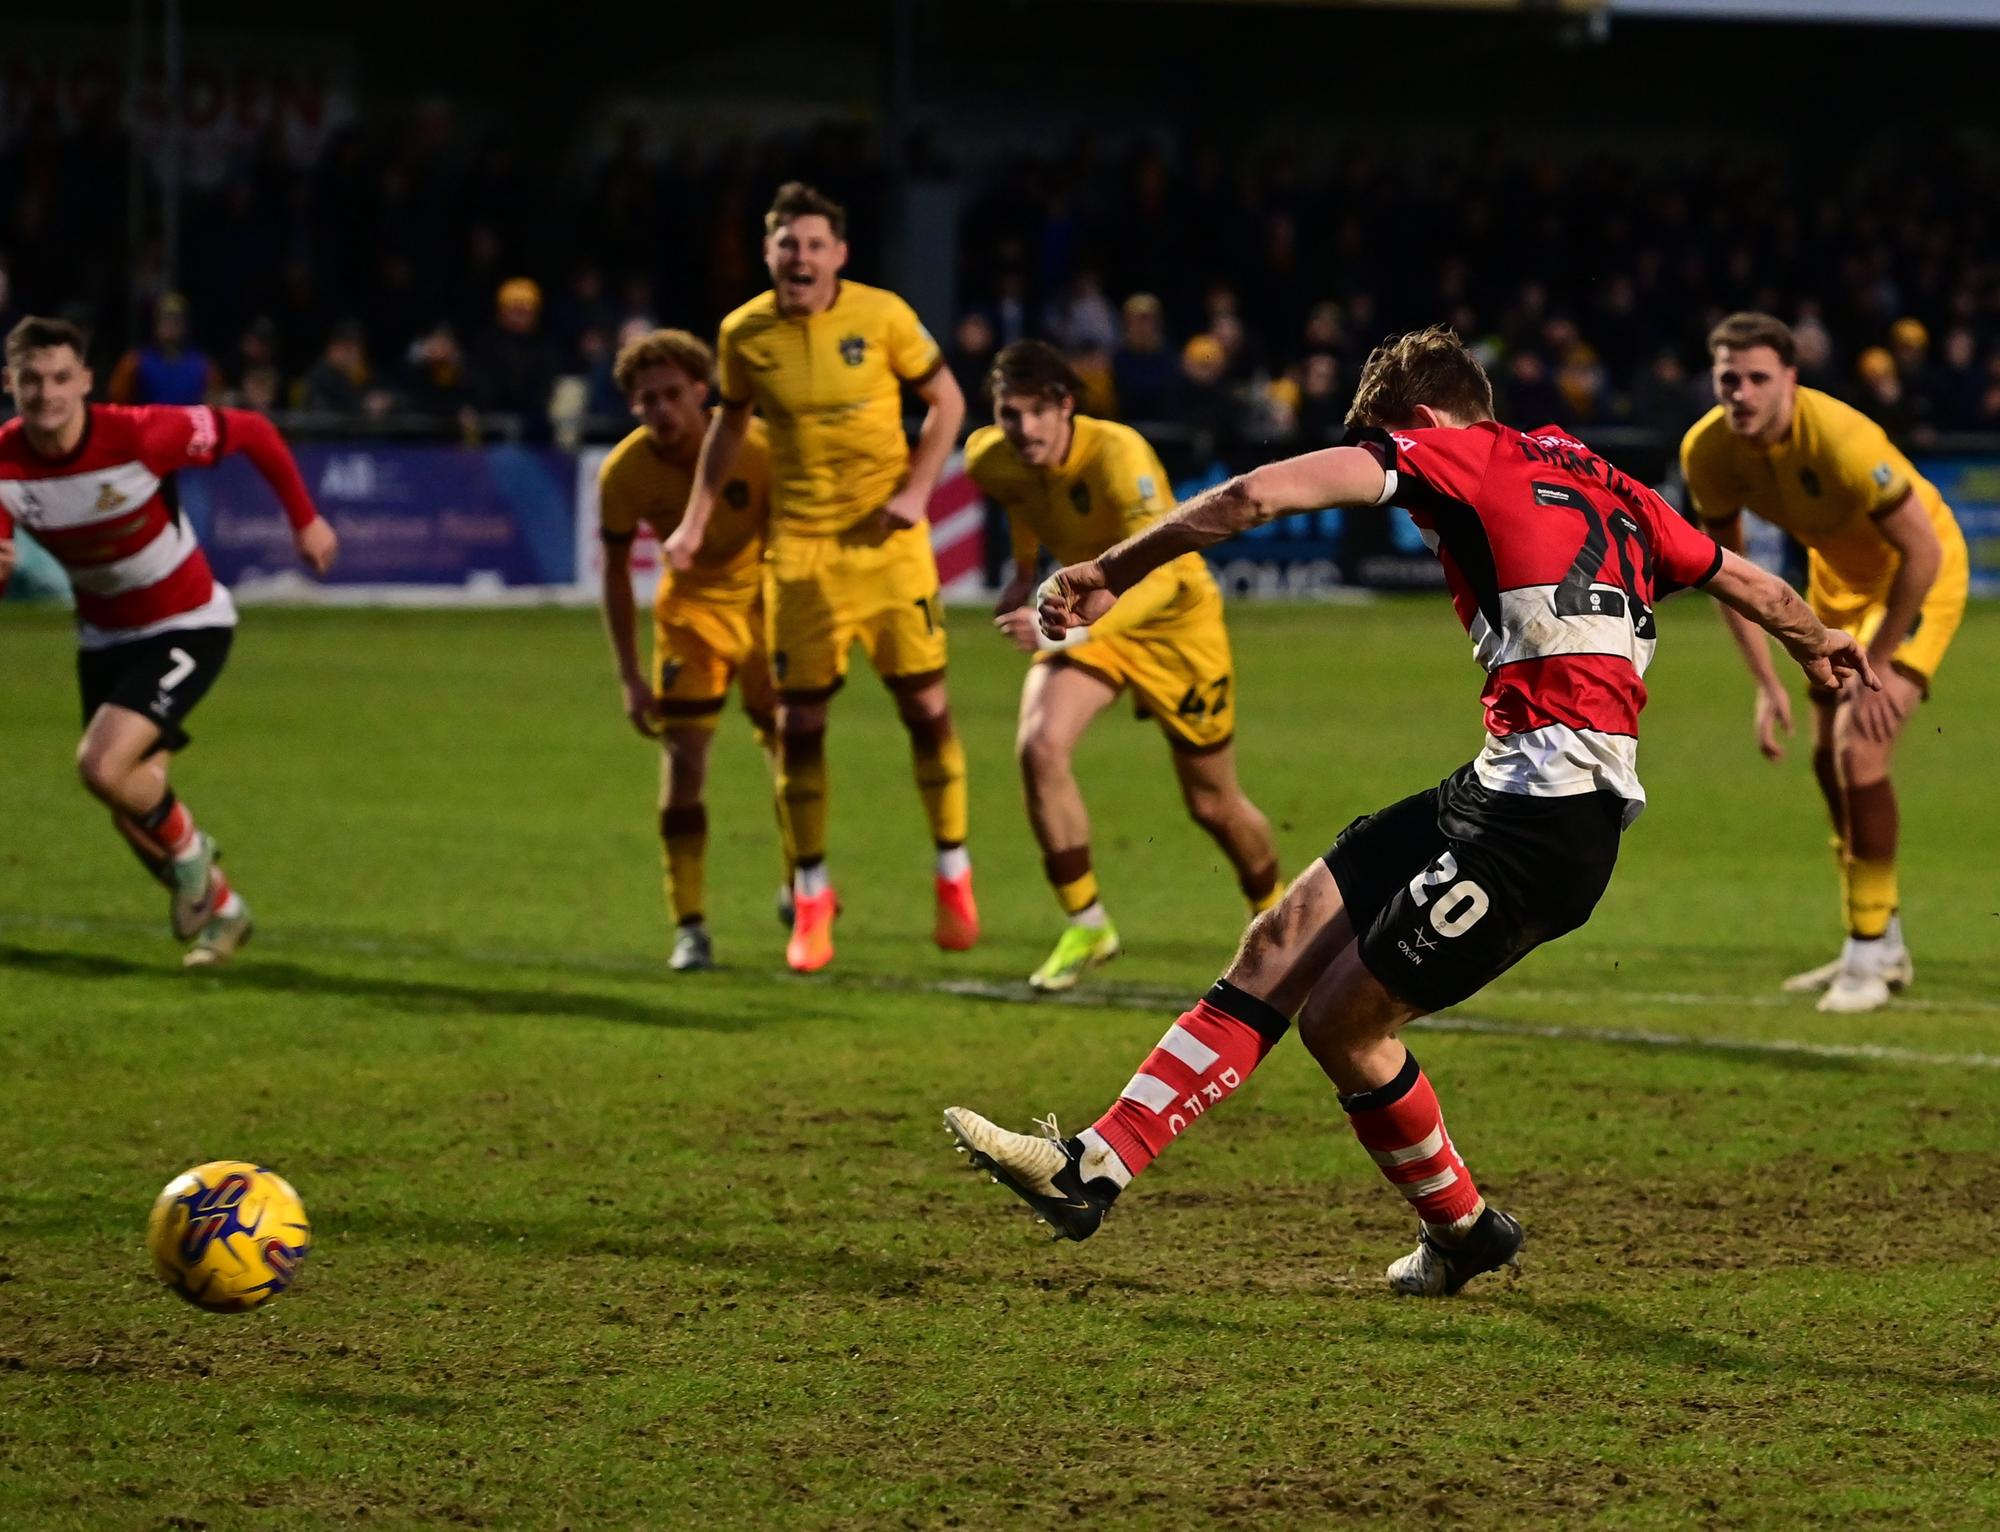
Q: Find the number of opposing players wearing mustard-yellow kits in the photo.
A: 4